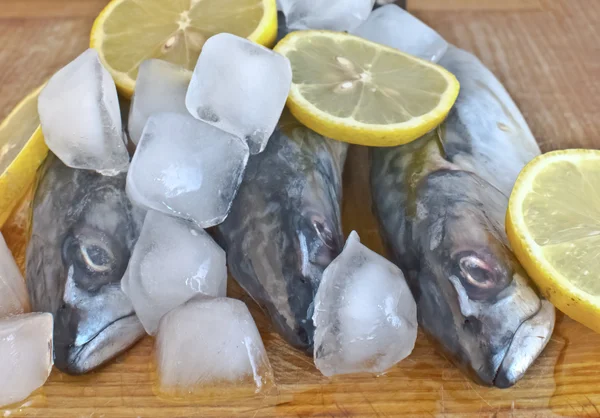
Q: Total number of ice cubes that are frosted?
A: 11